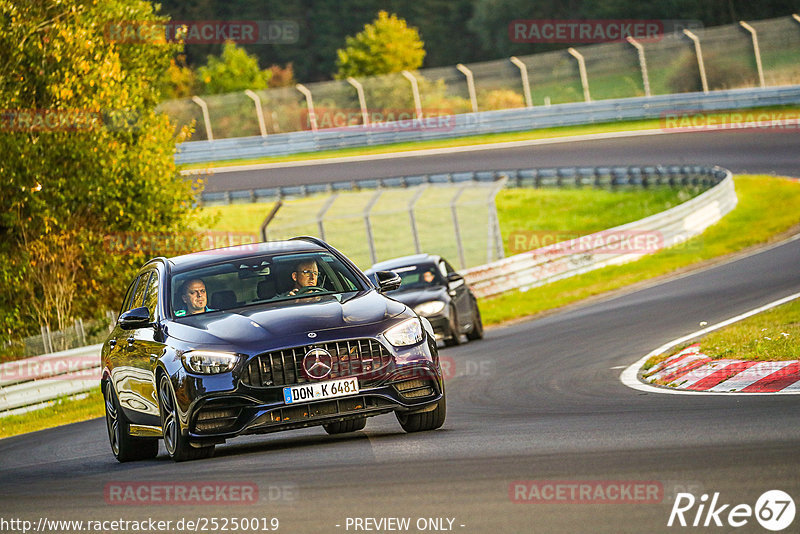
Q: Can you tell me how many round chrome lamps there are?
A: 0